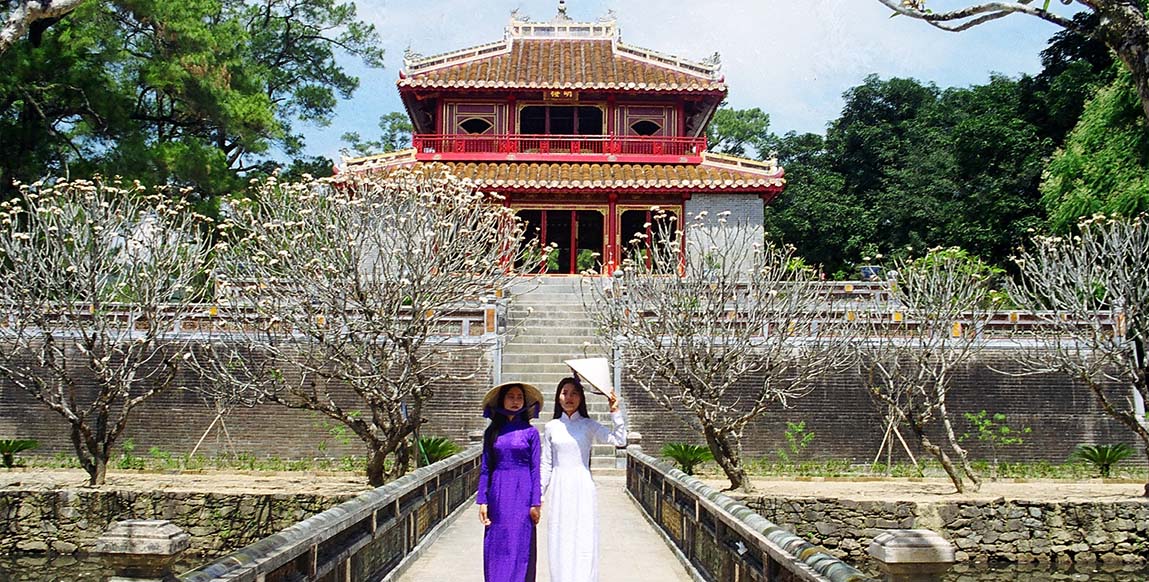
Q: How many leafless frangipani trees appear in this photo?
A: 5